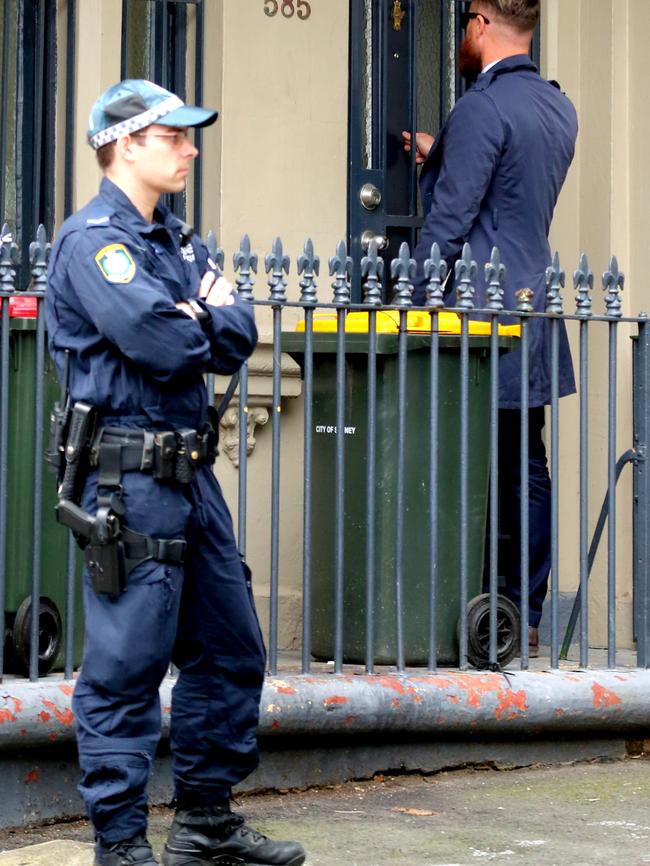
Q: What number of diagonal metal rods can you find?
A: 2